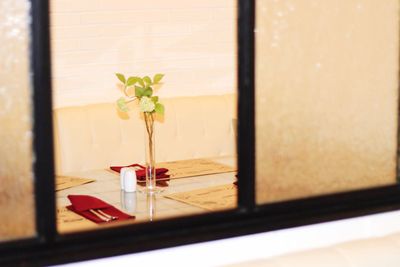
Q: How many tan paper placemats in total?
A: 4